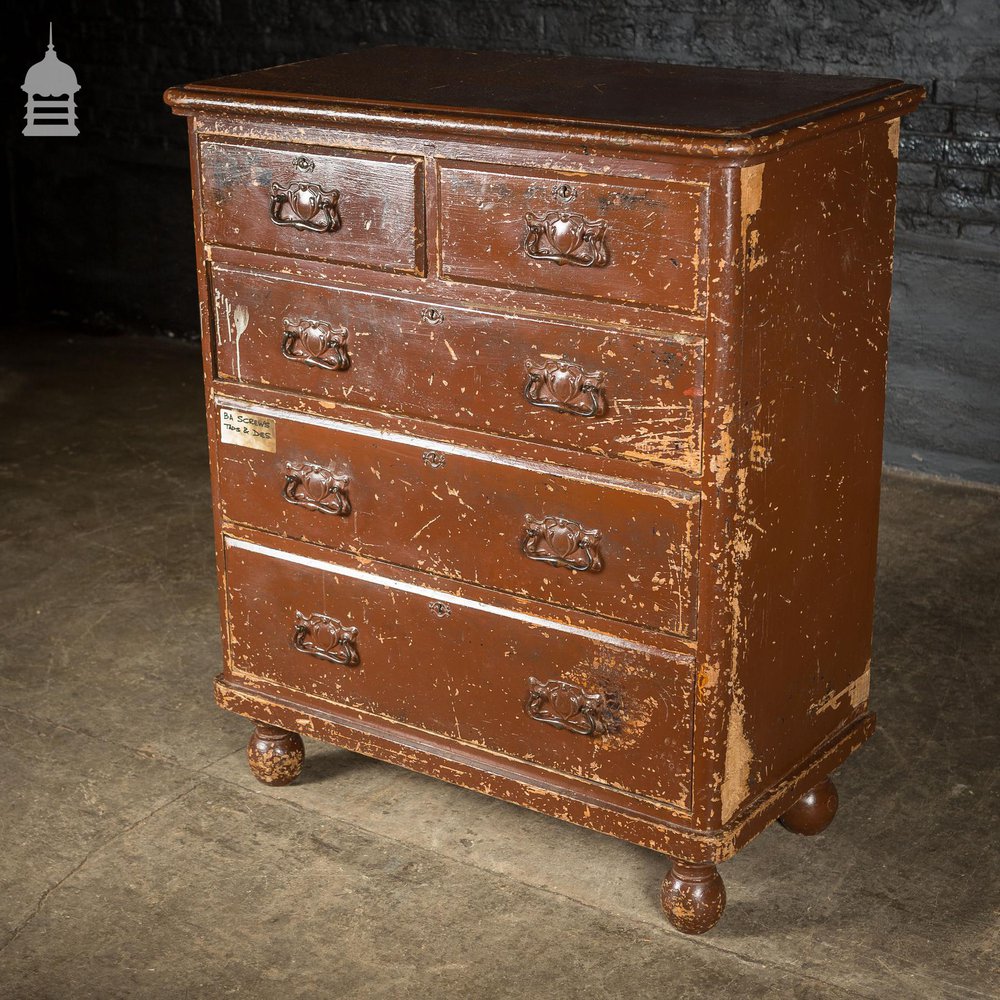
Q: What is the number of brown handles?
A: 8